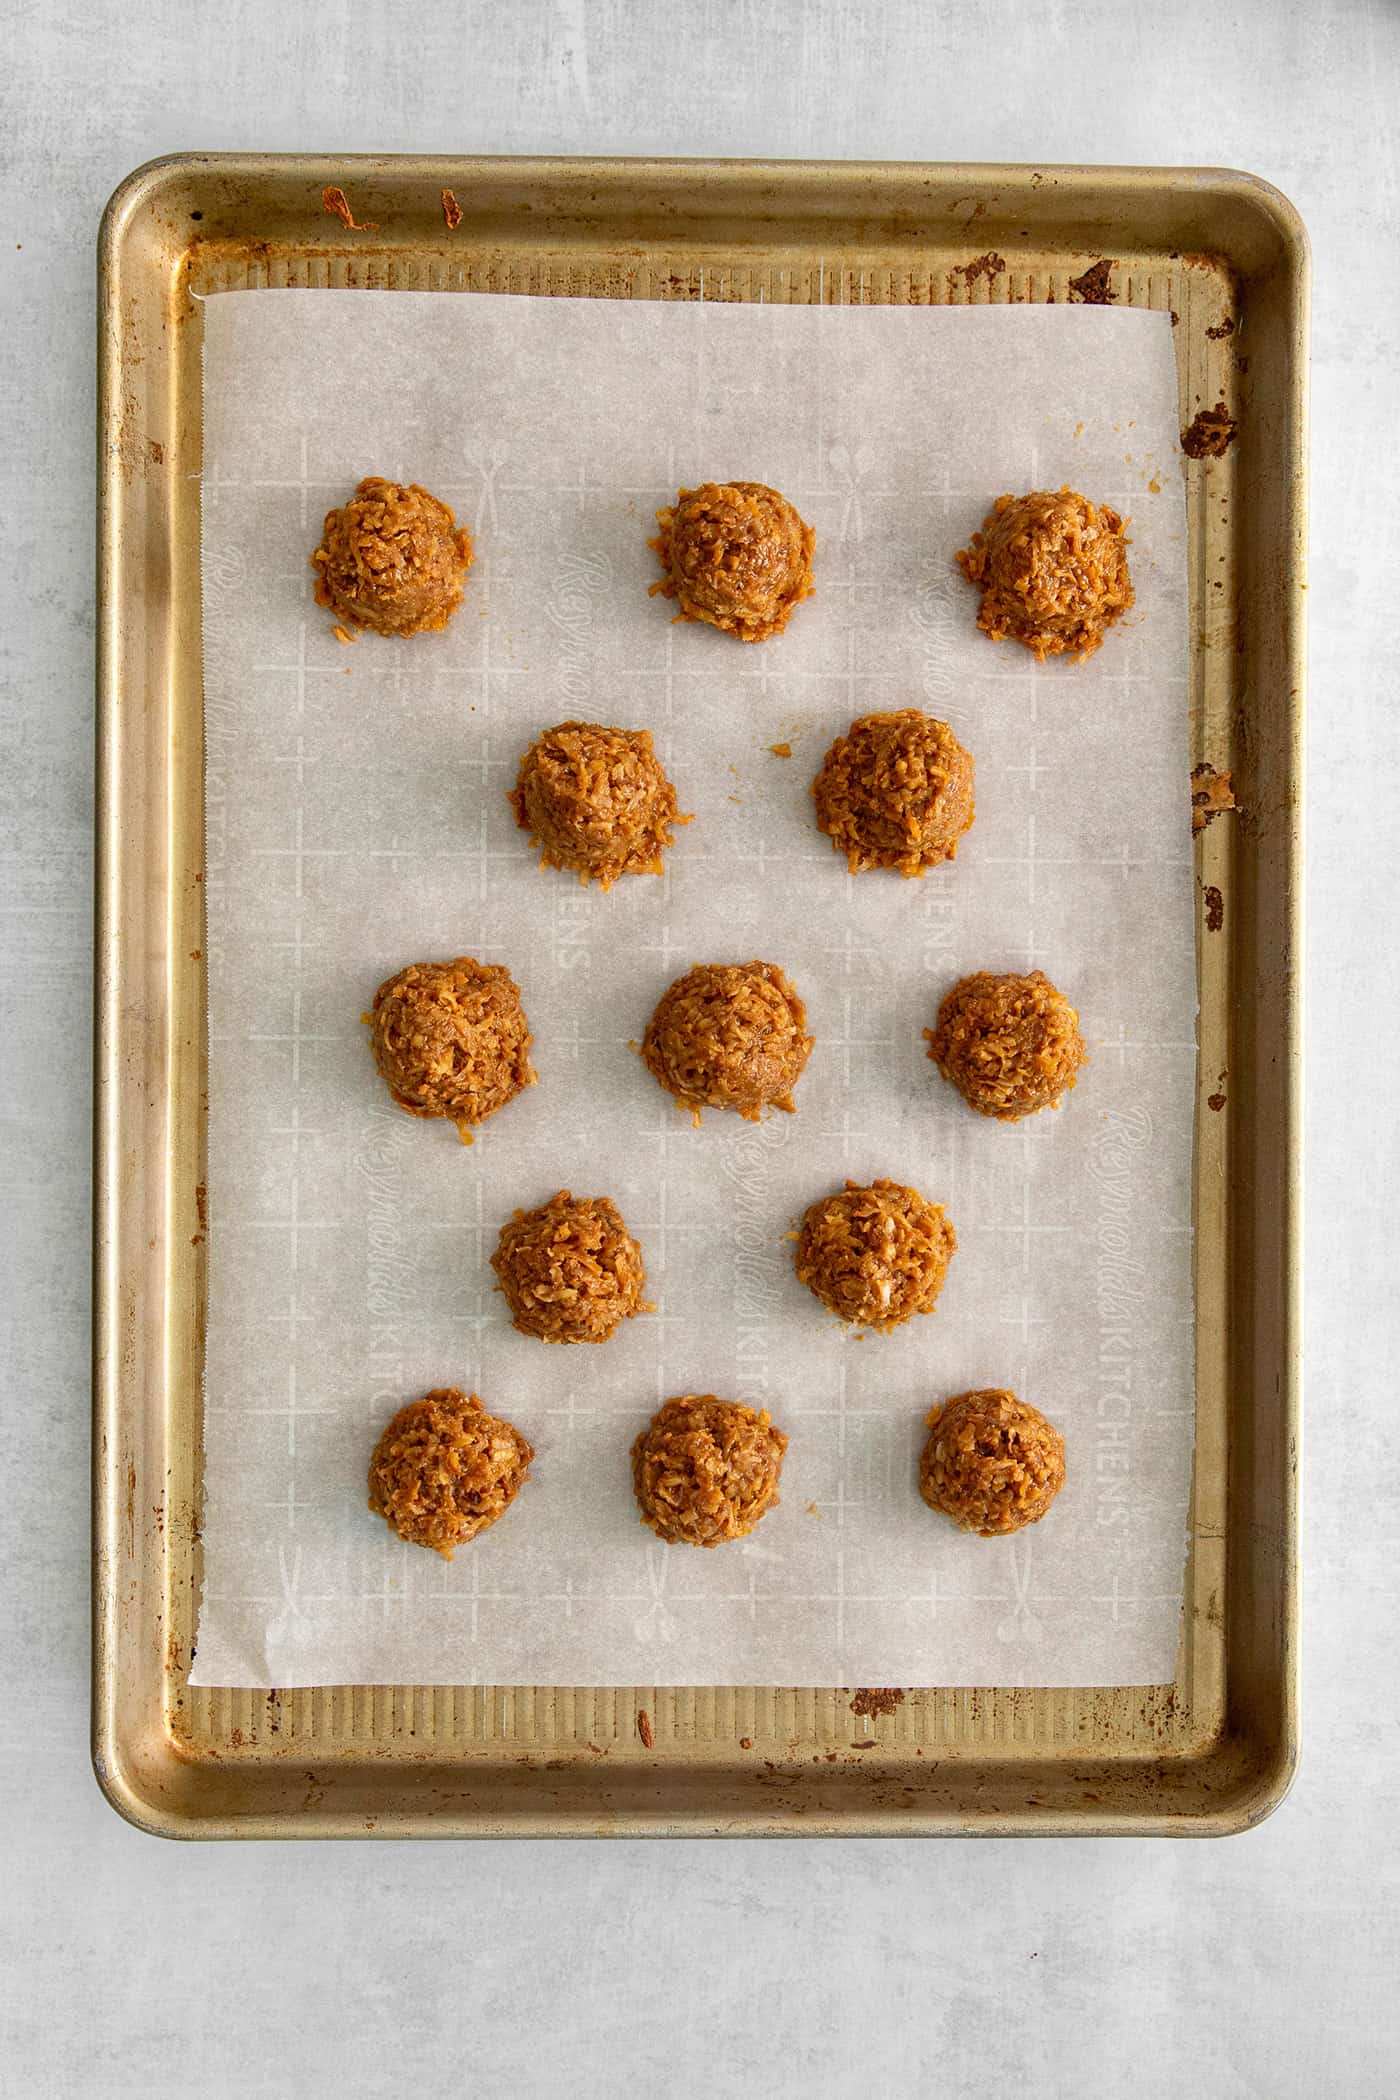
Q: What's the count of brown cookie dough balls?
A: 13